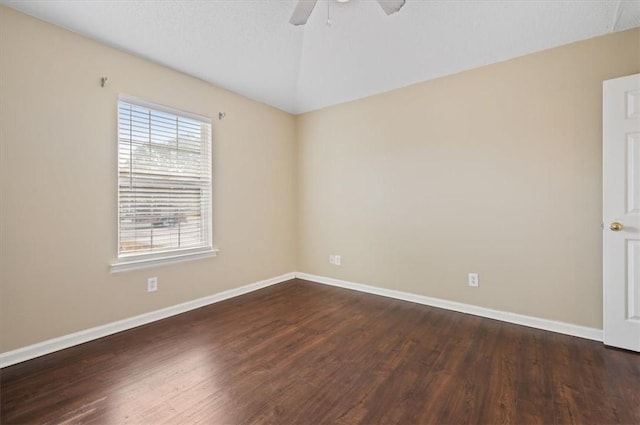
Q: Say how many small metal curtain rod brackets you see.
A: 2